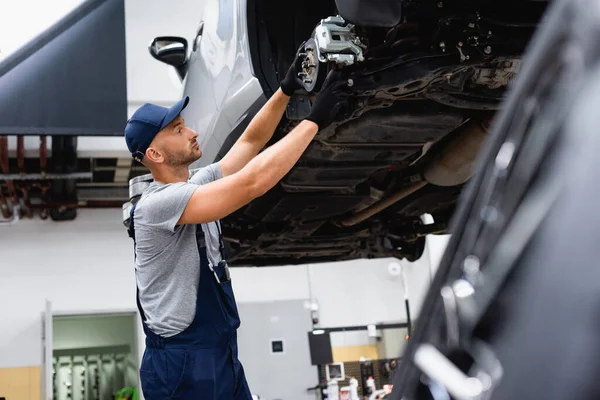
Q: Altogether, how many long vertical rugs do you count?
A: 0